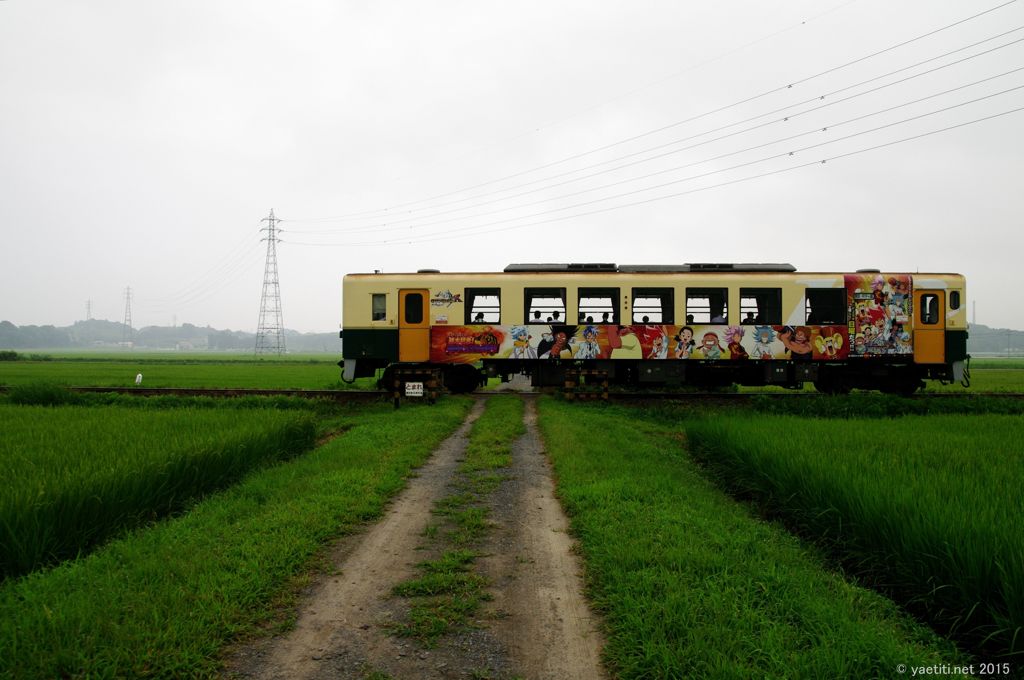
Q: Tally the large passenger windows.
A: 7